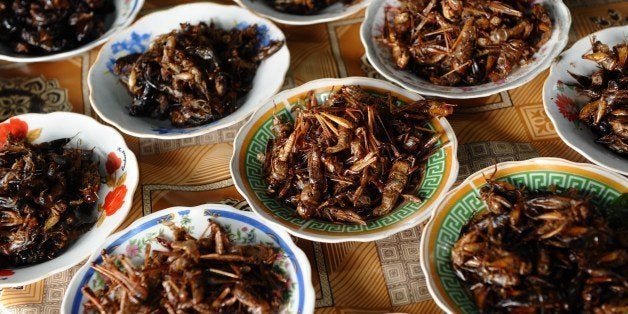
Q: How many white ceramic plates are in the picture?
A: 9